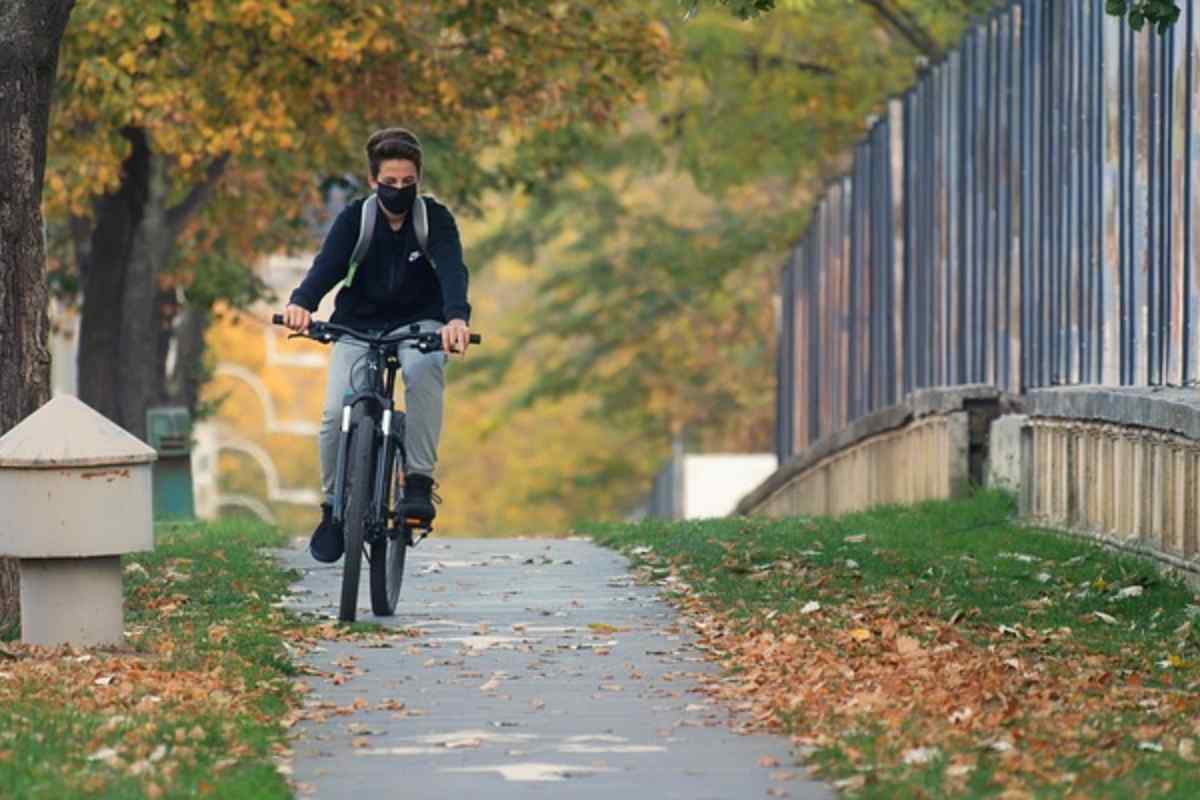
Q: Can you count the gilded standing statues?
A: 0